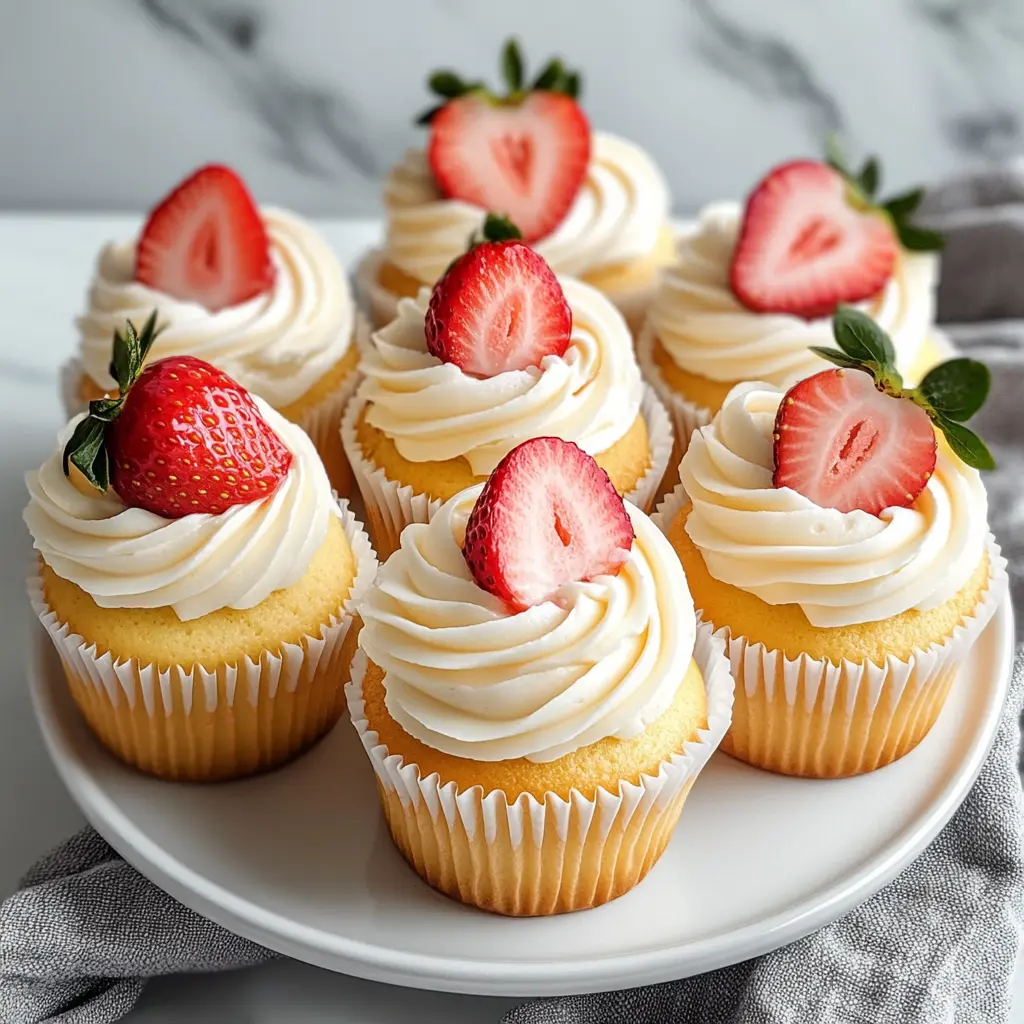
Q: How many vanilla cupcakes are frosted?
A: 7